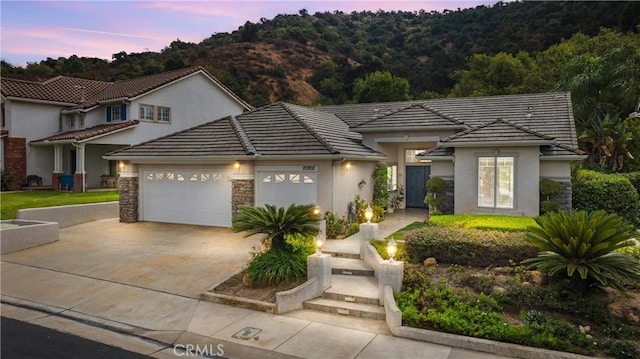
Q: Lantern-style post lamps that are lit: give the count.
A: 4